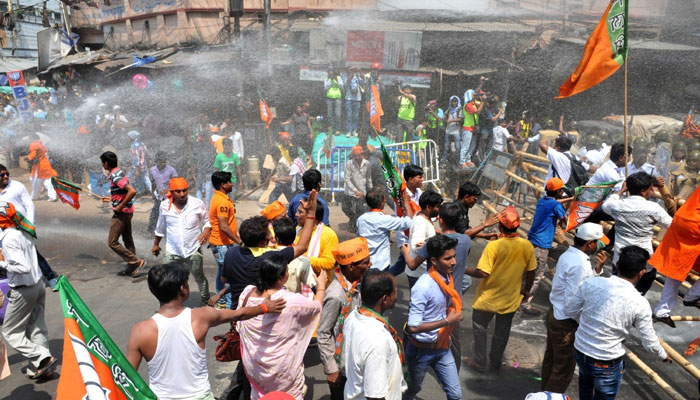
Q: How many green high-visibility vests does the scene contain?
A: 5